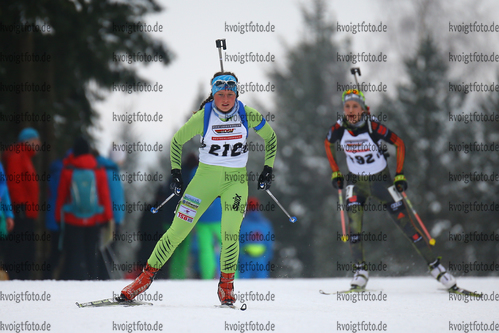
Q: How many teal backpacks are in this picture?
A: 1